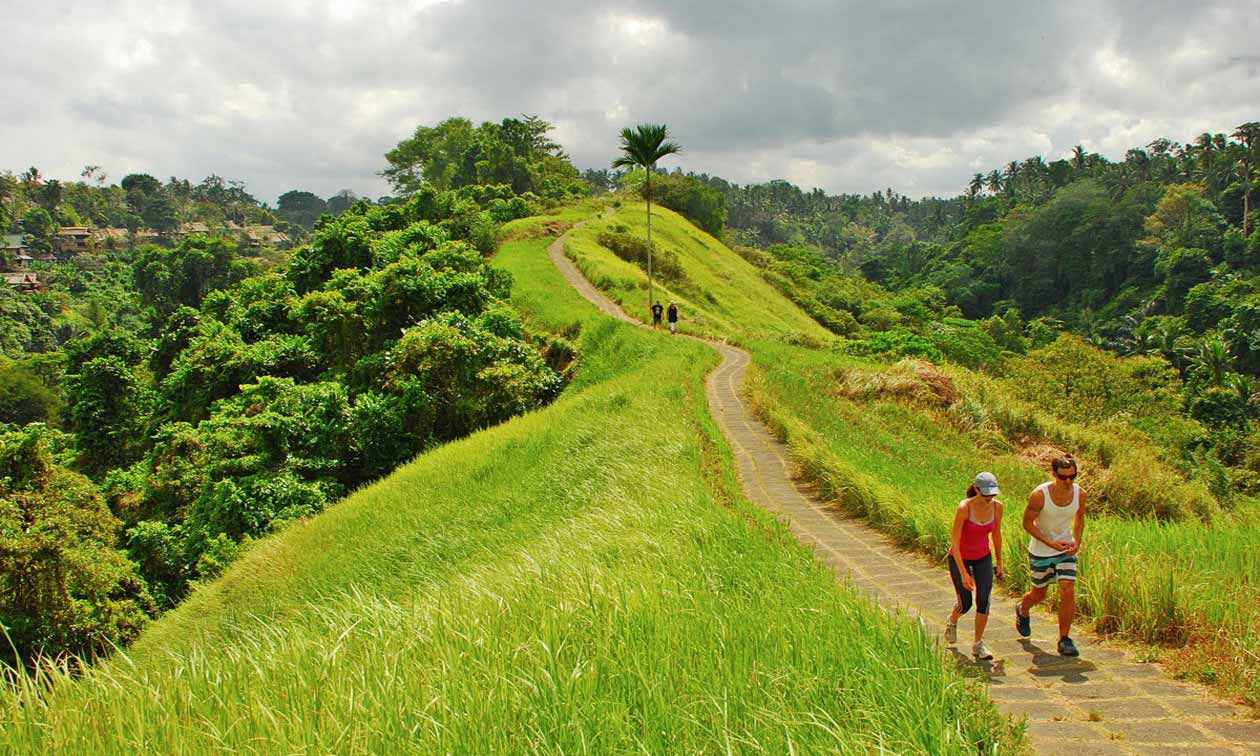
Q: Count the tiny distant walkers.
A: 2